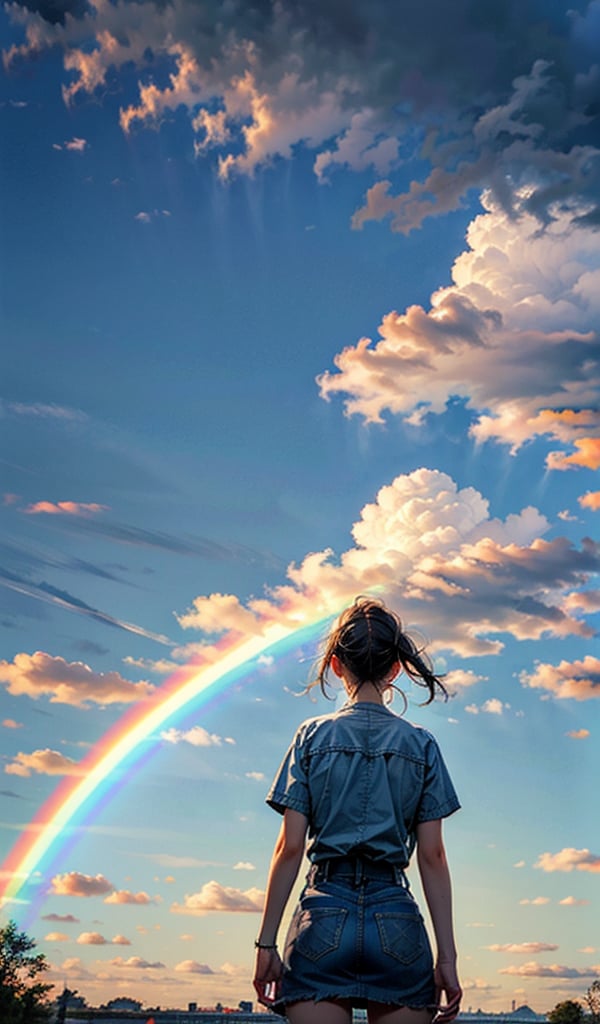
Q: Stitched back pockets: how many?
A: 2